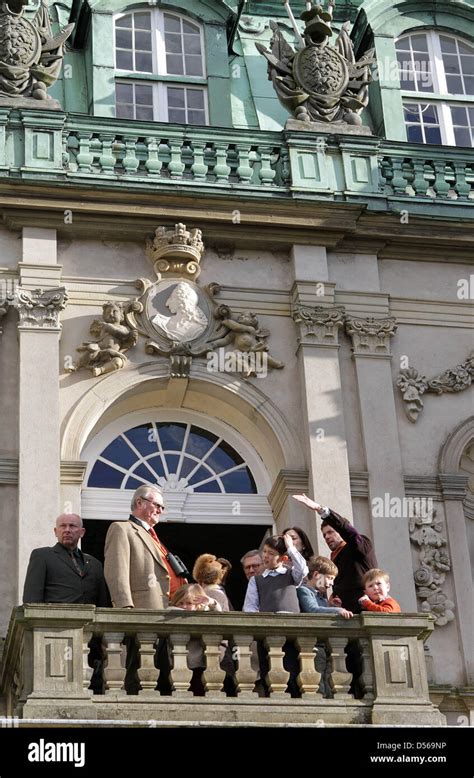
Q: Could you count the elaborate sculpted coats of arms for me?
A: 2